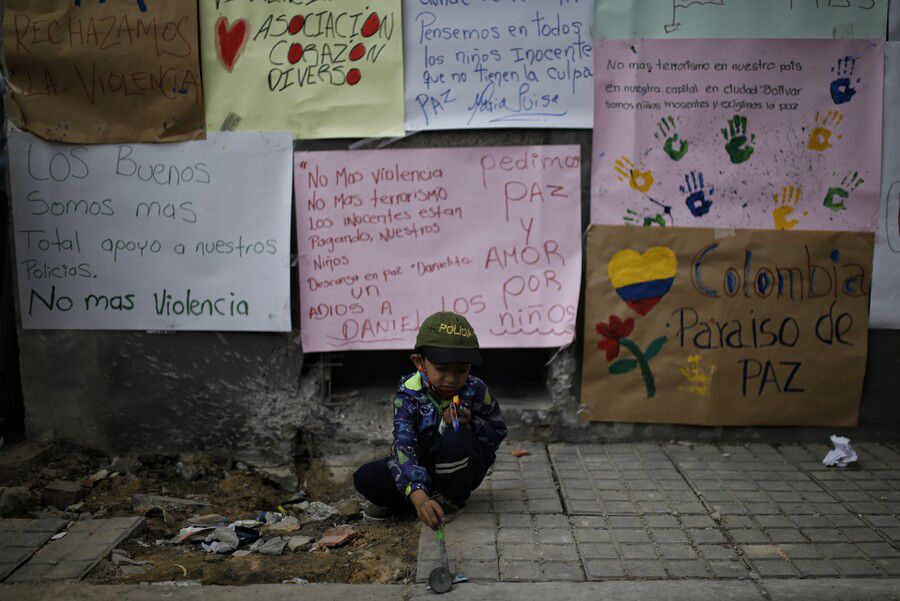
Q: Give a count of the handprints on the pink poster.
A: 9